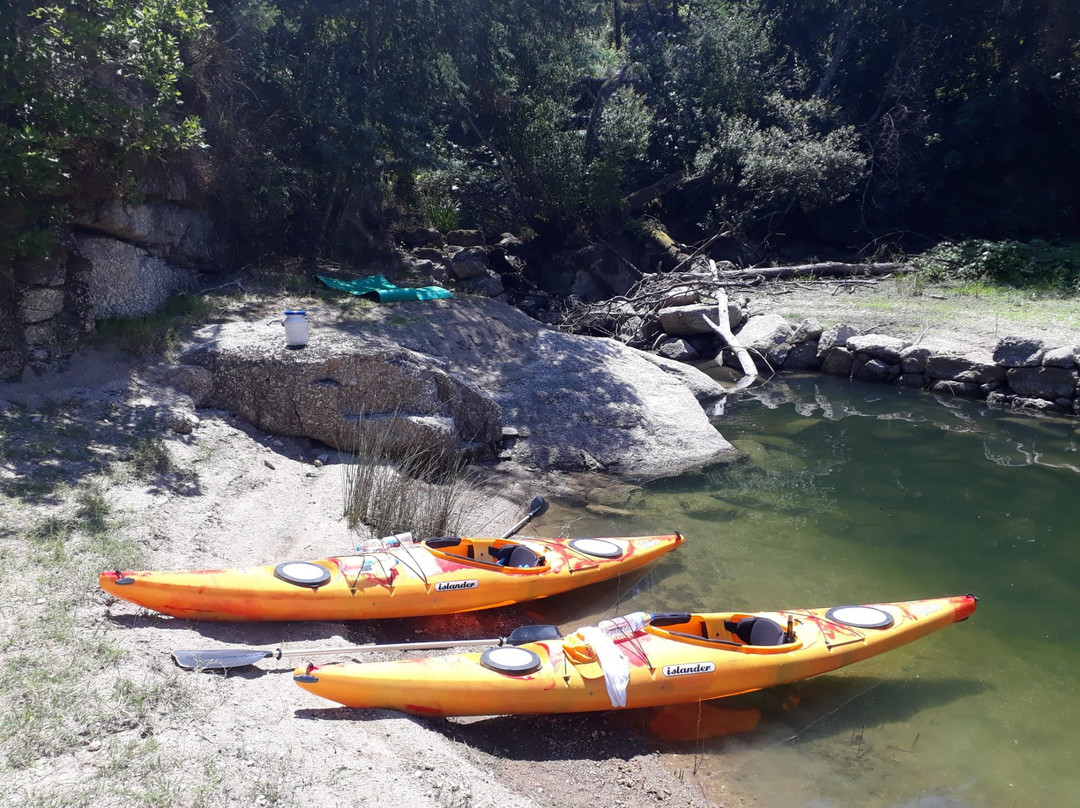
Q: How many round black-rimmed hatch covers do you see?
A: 4